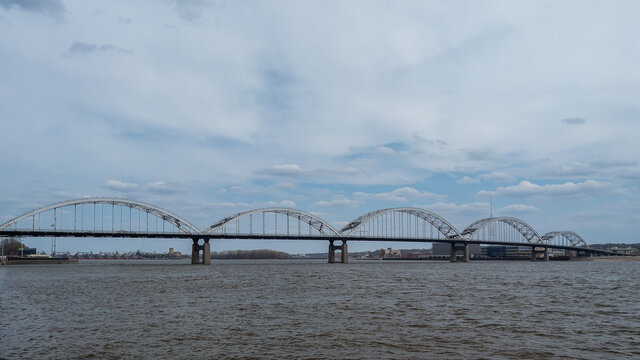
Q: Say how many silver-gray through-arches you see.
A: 5